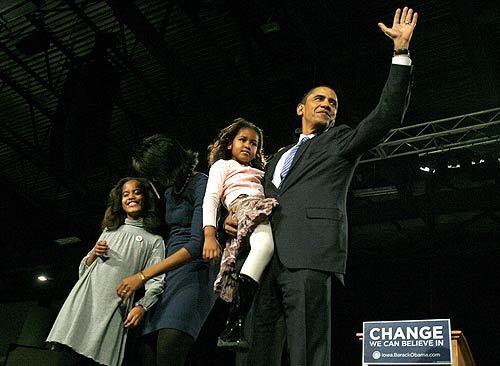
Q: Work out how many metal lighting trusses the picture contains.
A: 1